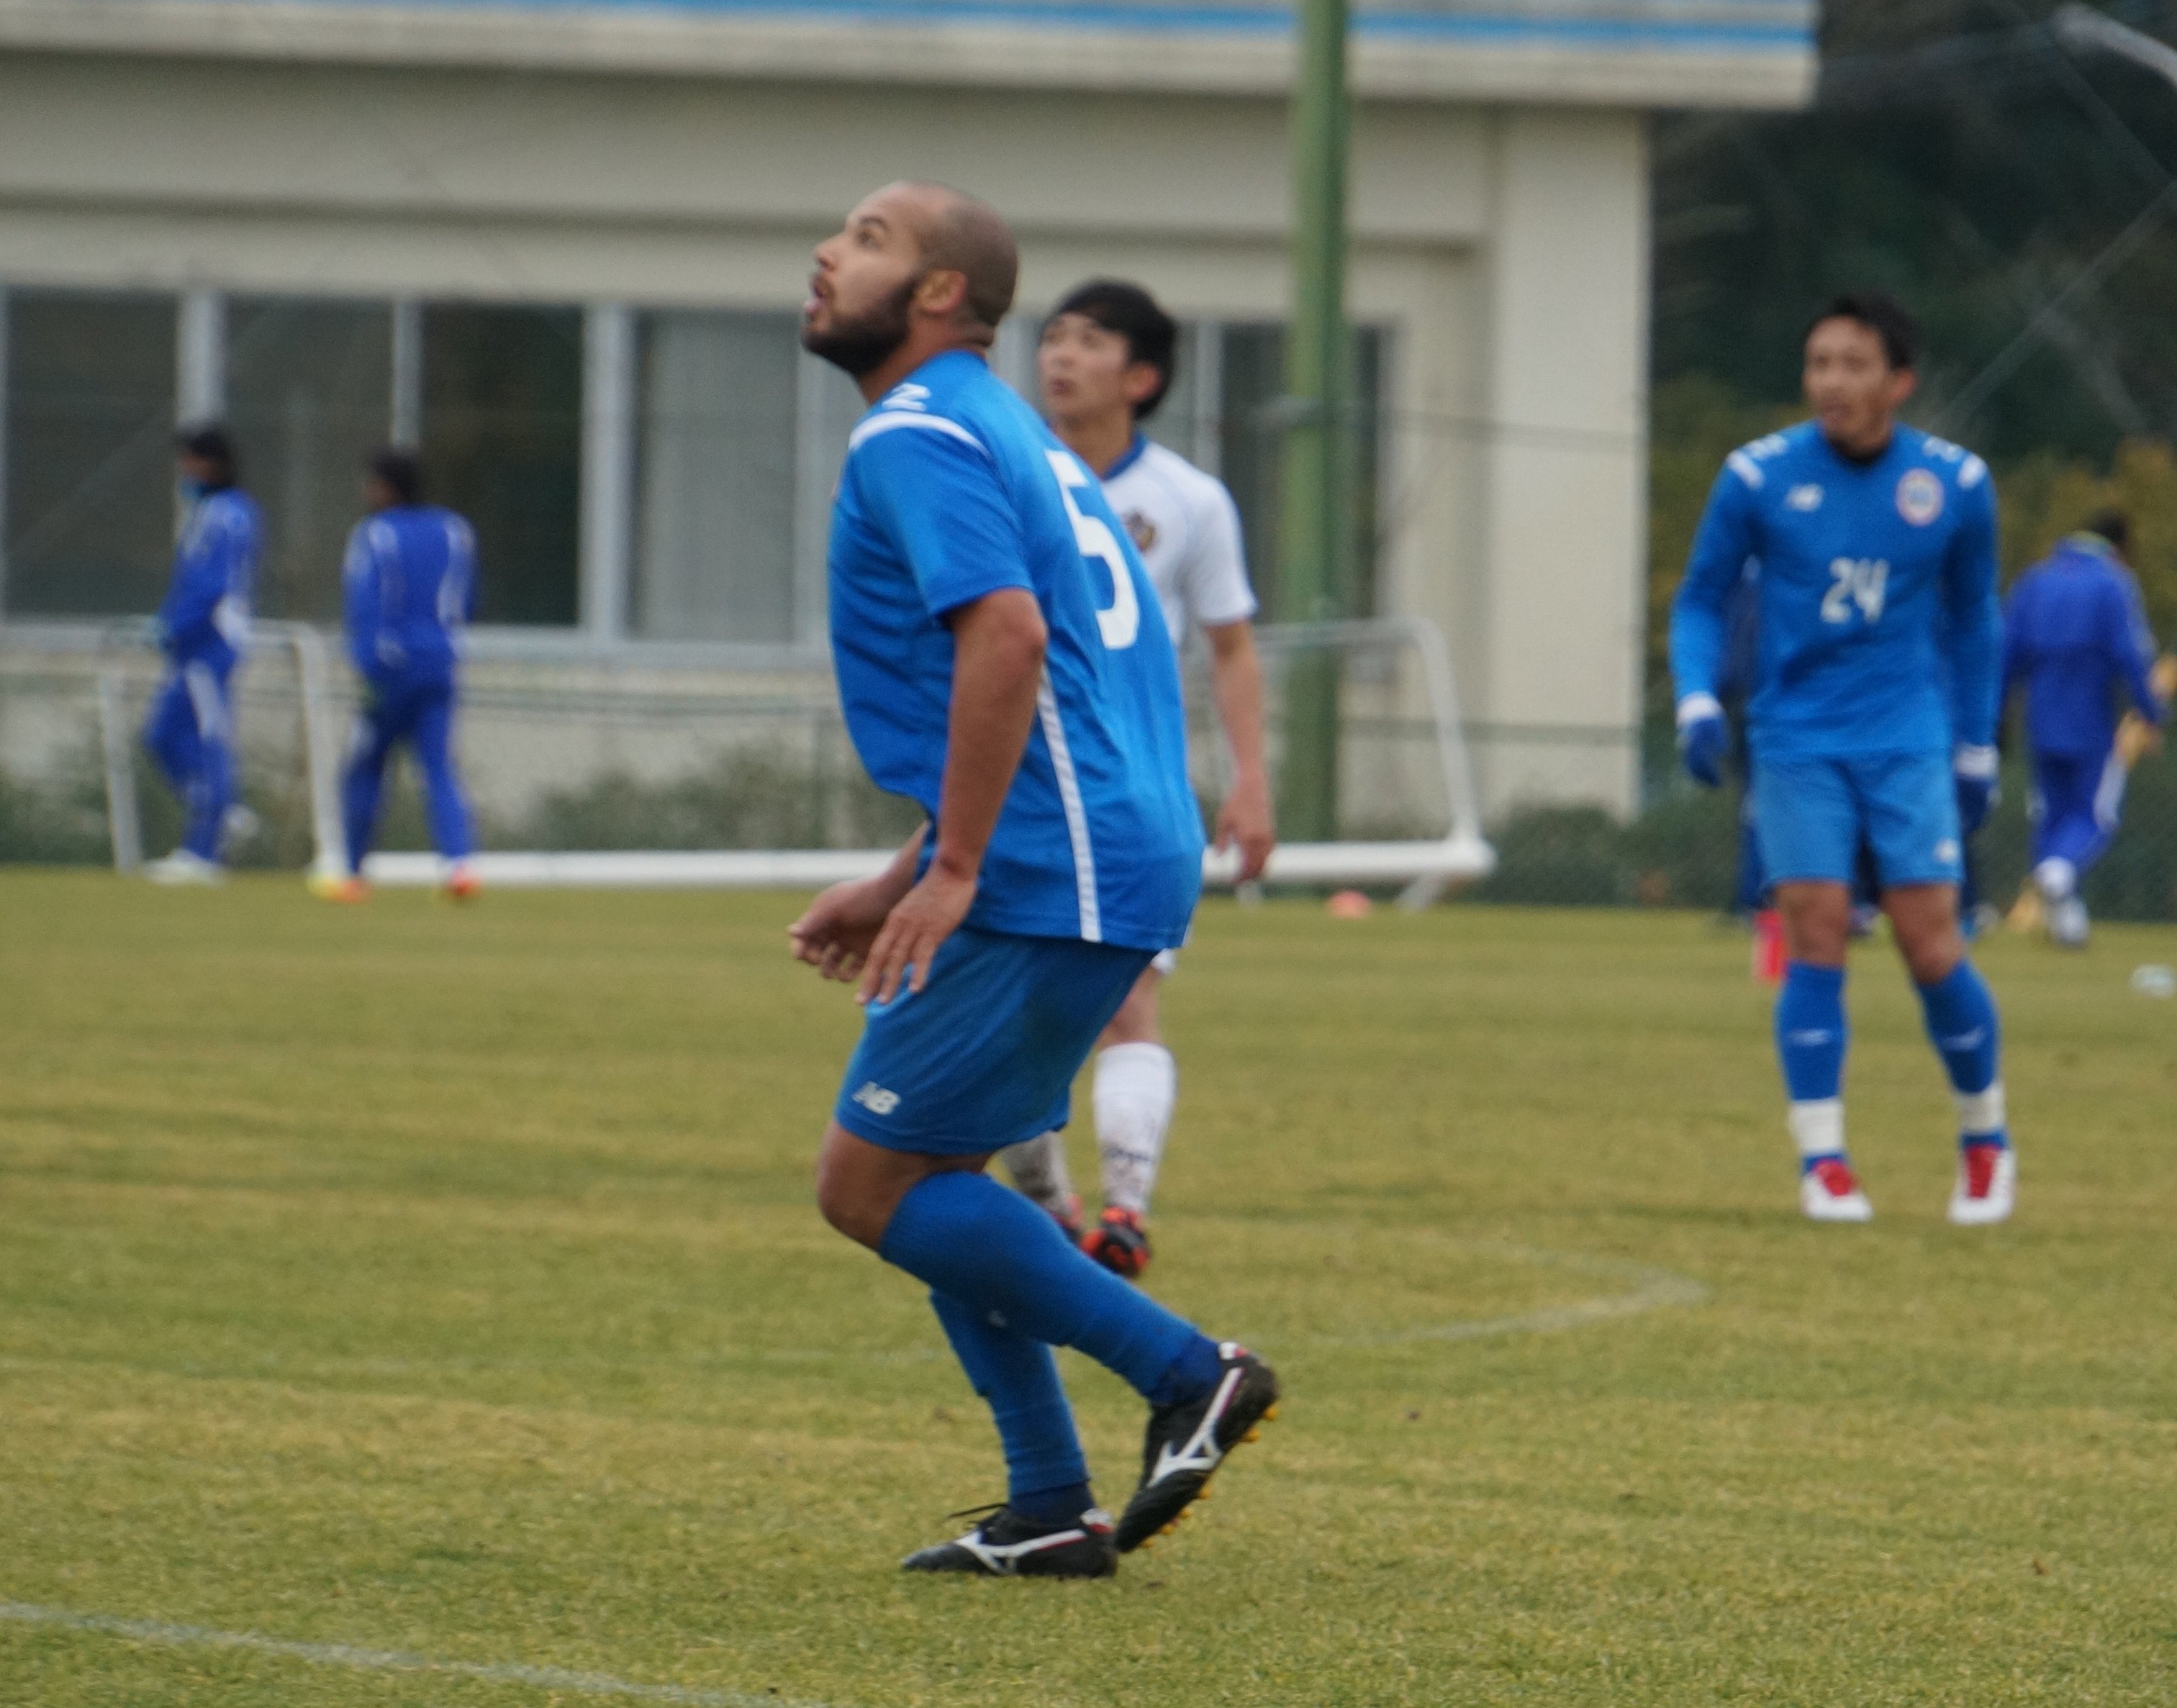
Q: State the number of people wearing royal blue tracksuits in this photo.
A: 3